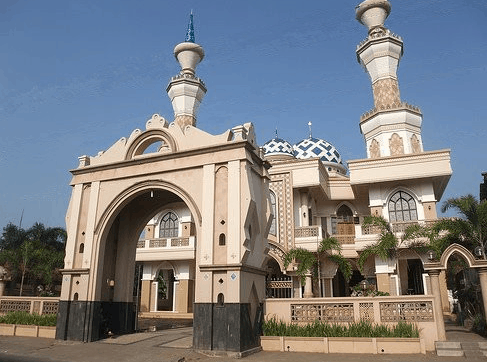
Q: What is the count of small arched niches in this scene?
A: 4